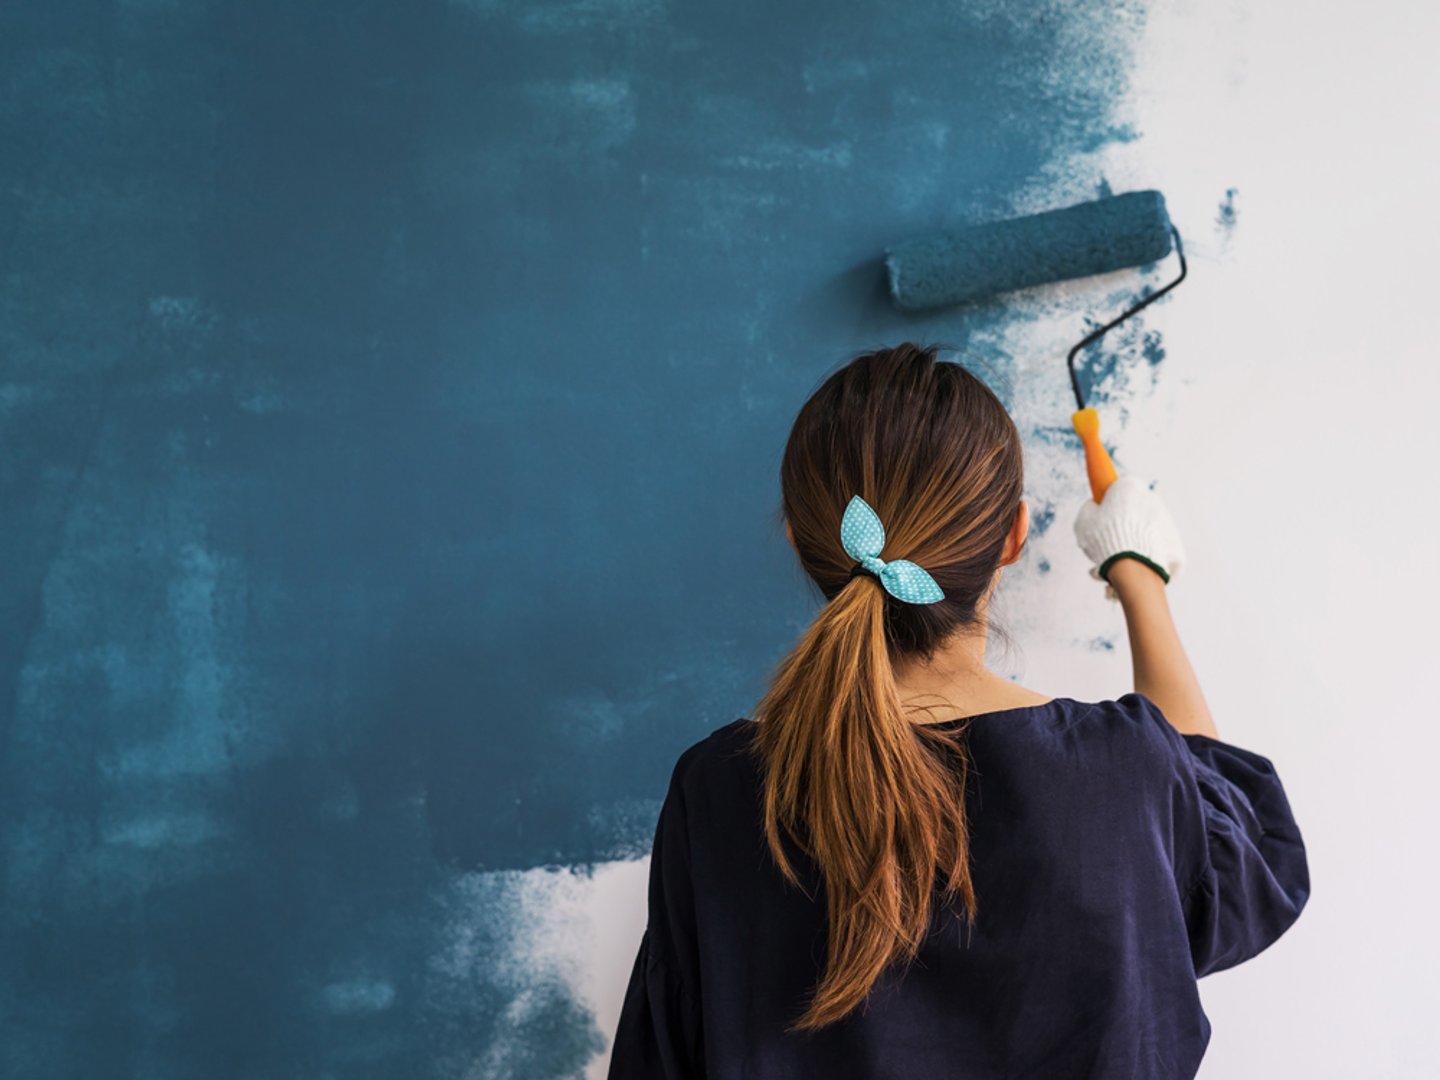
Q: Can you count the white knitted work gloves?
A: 1